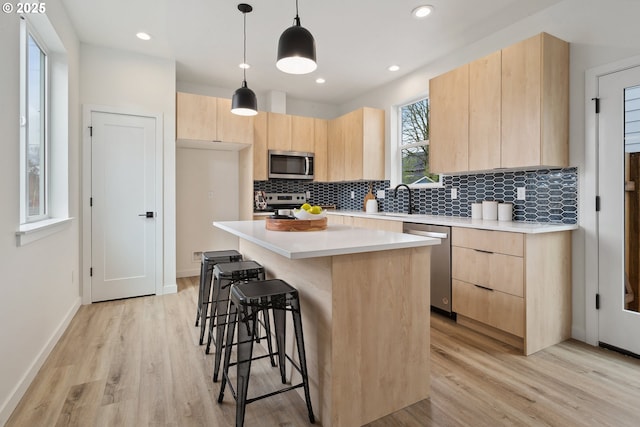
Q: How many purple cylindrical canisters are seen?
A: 0